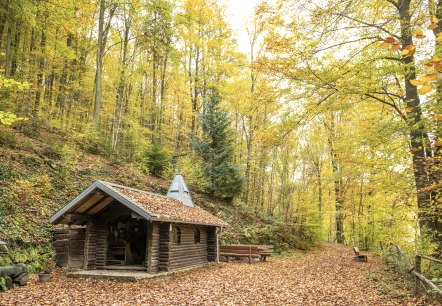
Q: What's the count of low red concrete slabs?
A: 0